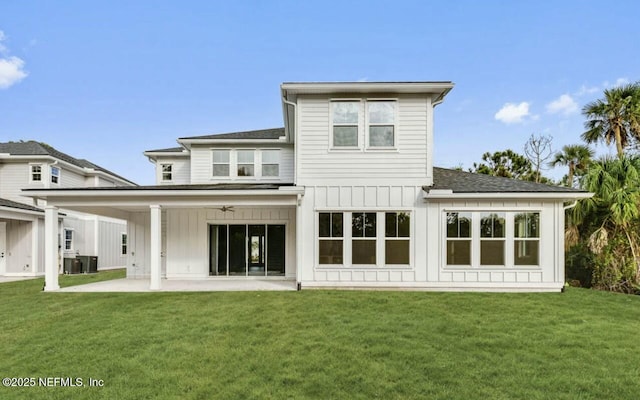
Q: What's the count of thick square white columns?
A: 2